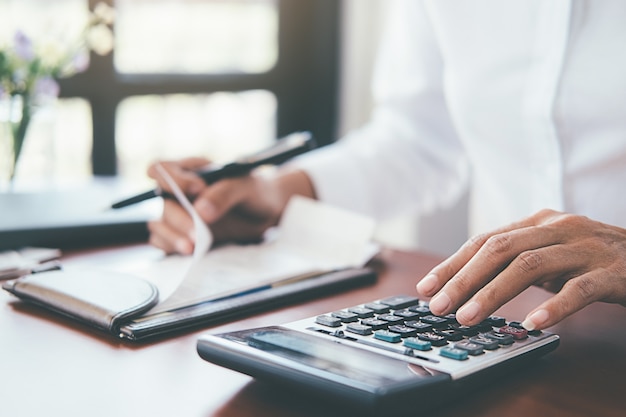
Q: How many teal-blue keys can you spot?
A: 3